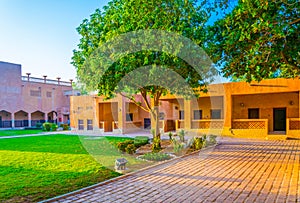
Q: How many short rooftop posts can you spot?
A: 4